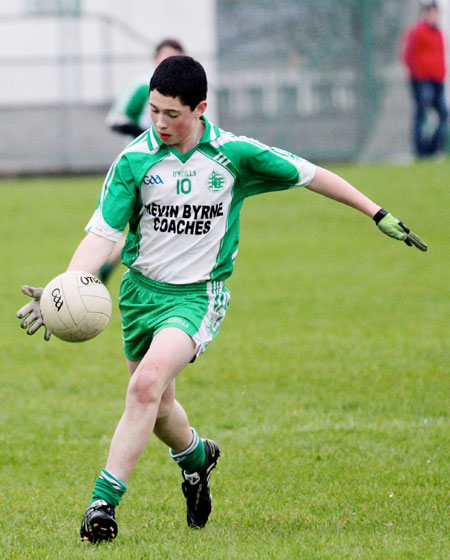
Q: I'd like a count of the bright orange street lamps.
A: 0